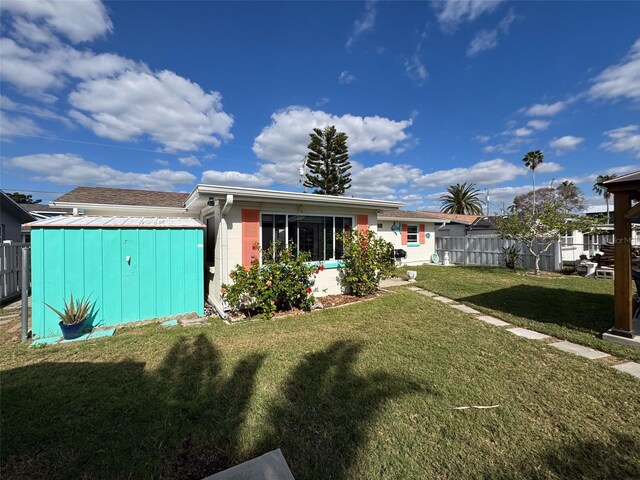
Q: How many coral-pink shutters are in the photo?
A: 4